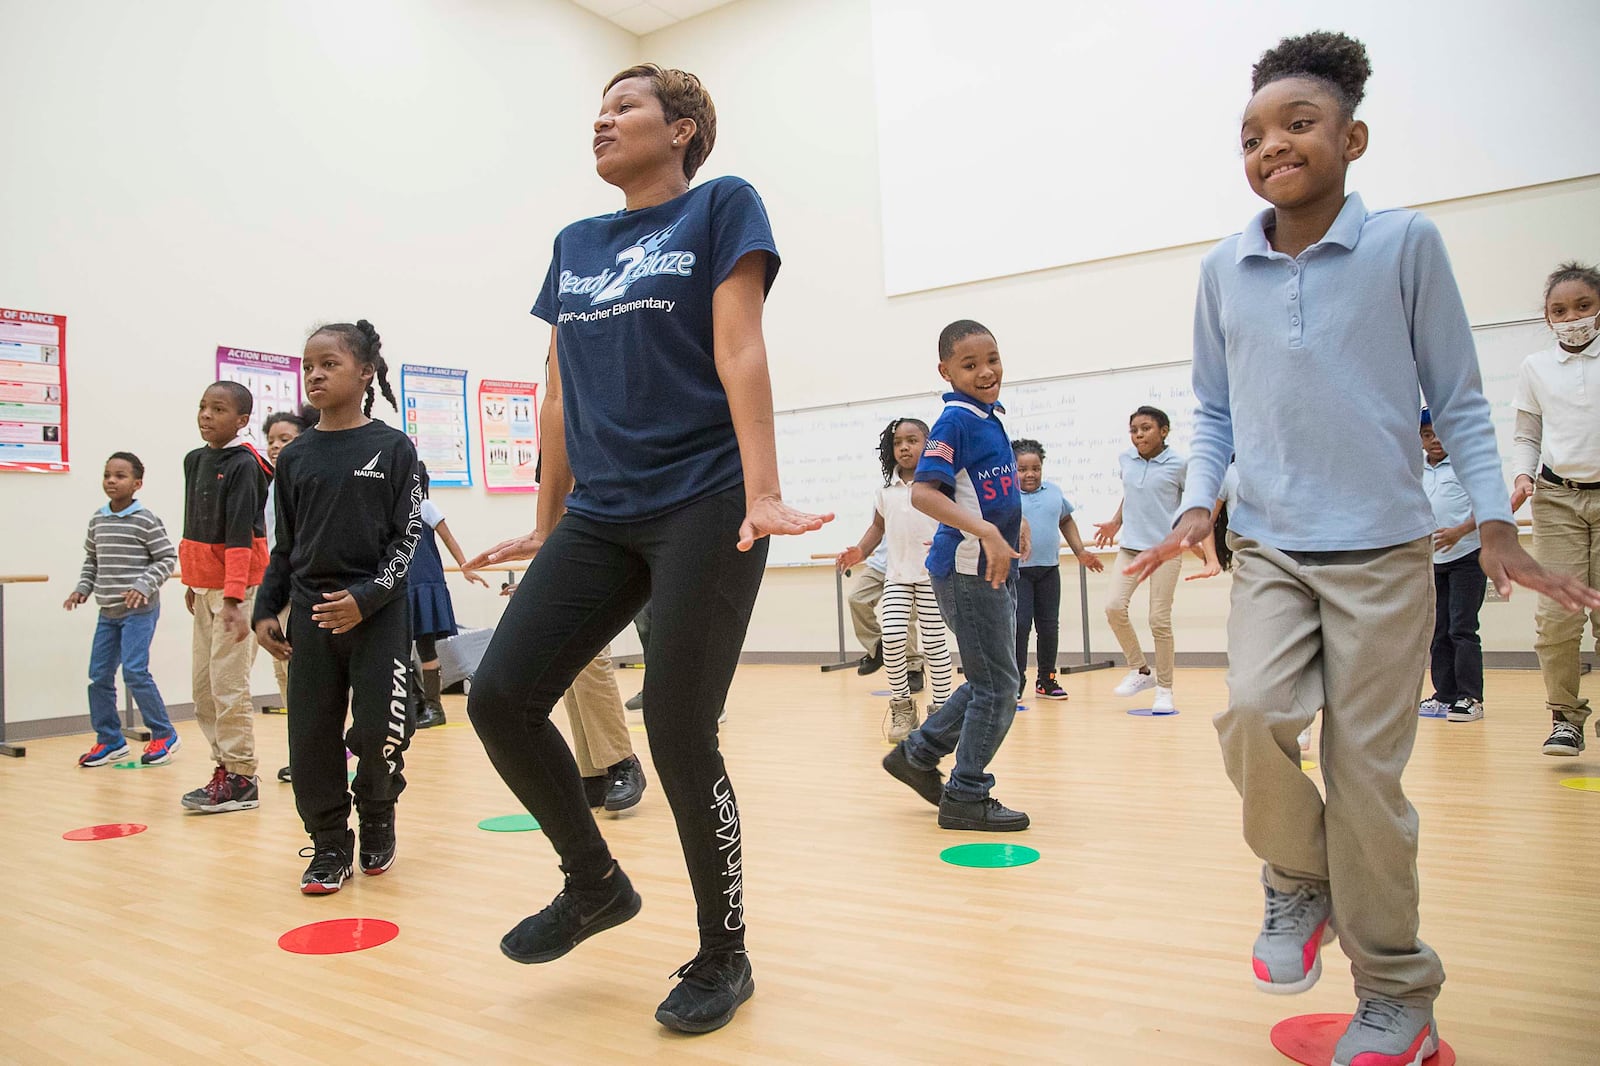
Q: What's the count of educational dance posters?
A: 4